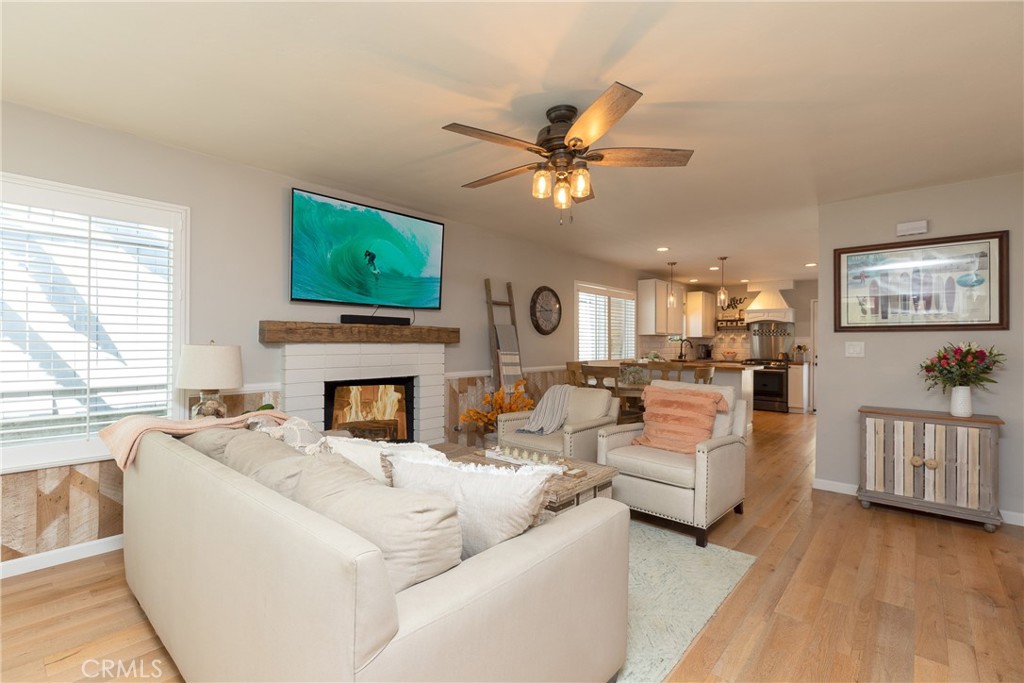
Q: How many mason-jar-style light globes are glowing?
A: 3